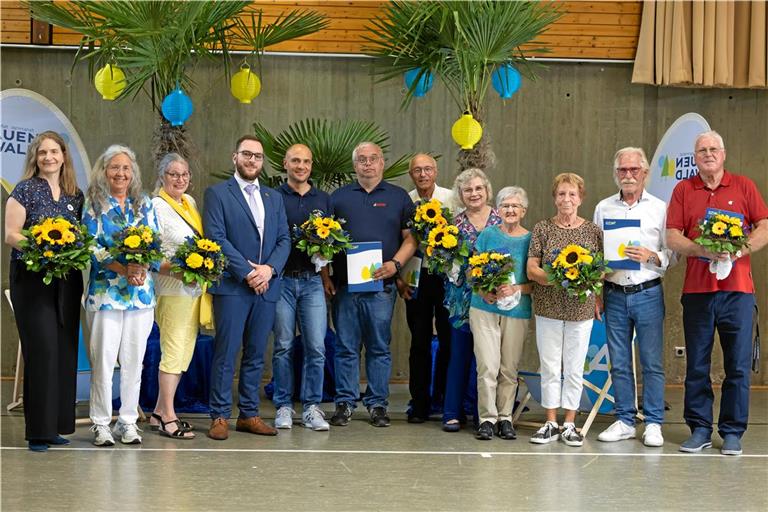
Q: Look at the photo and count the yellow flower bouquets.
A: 9